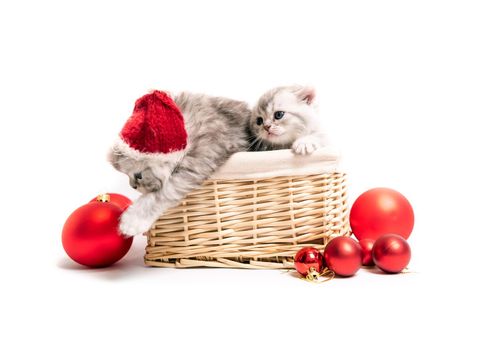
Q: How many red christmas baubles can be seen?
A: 7